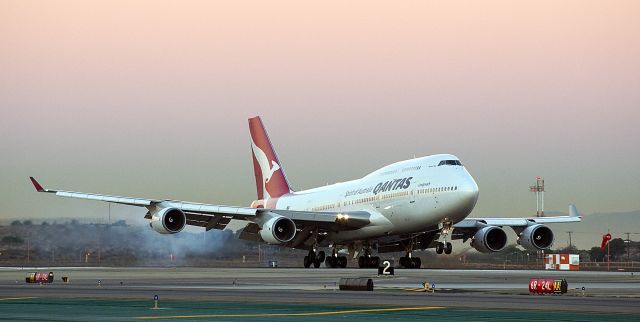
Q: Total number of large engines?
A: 4